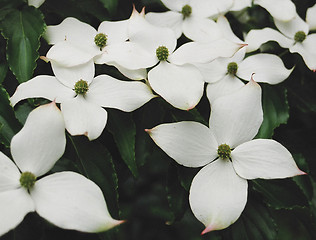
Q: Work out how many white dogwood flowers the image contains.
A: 8